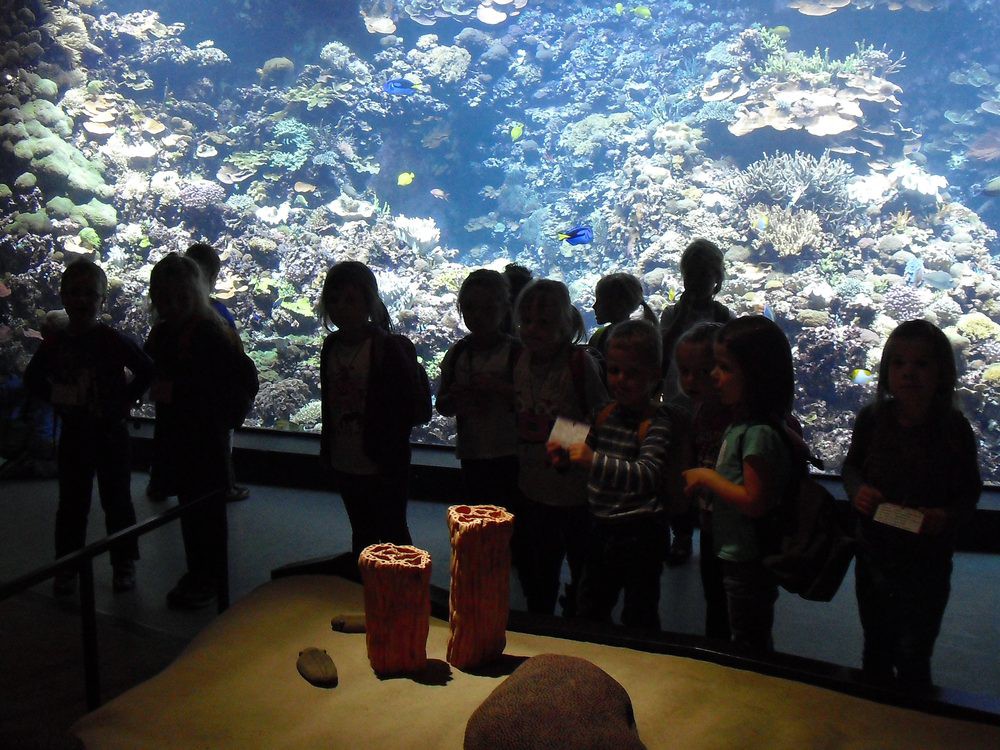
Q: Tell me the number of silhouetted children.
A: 13